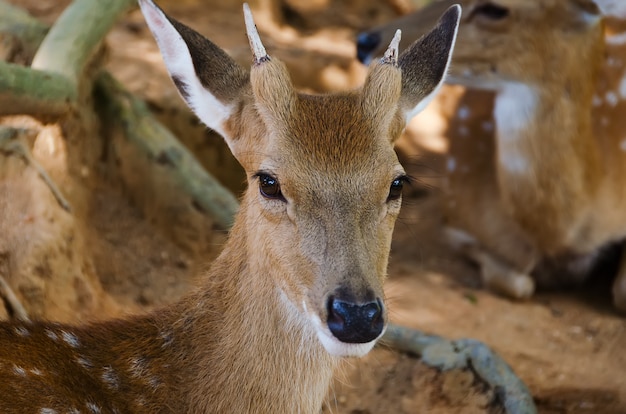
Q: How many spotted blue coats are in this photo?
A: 0